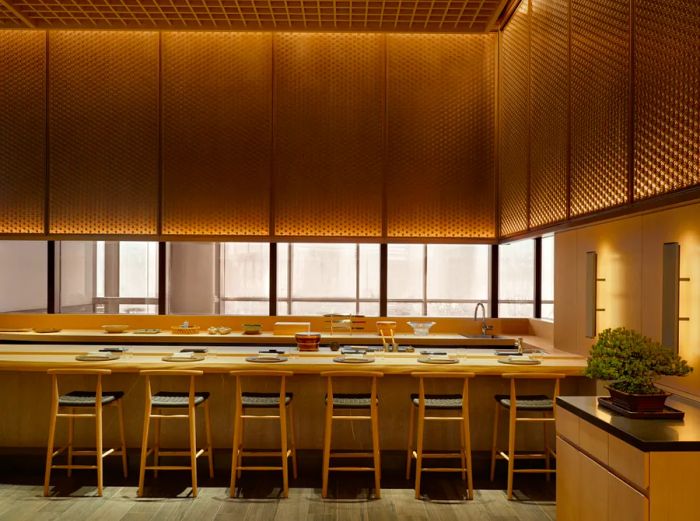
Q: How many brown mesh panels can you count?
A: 9